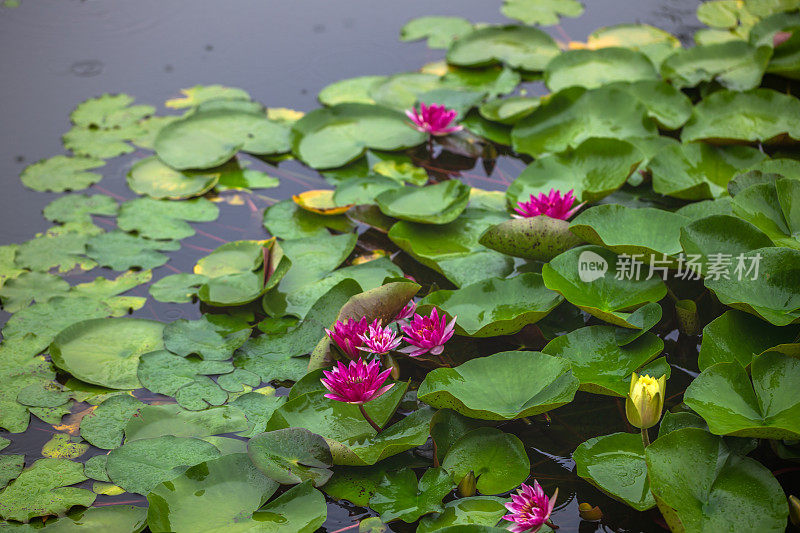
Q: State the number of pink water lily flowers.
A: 8